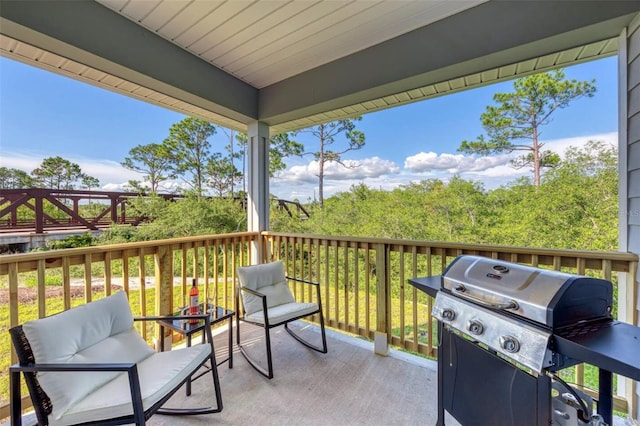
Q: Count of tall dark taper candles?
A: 0